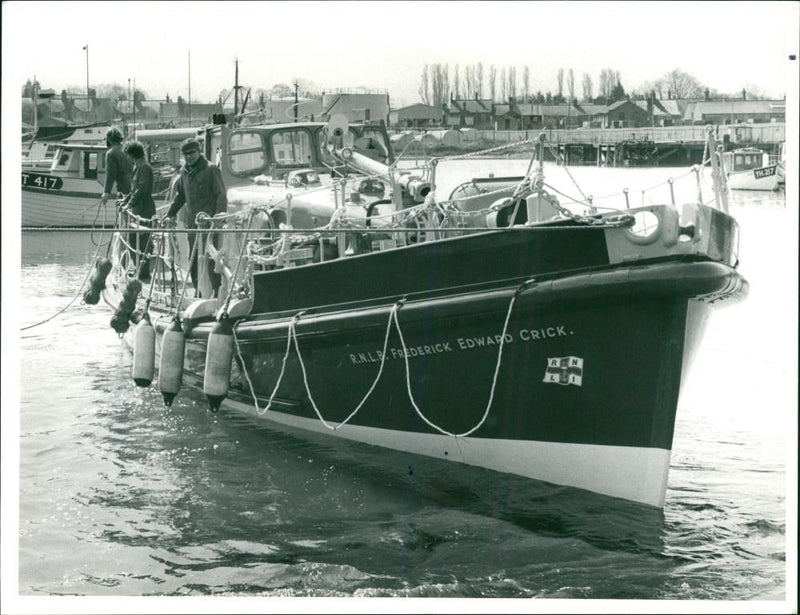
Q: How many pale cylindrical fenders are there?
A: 3